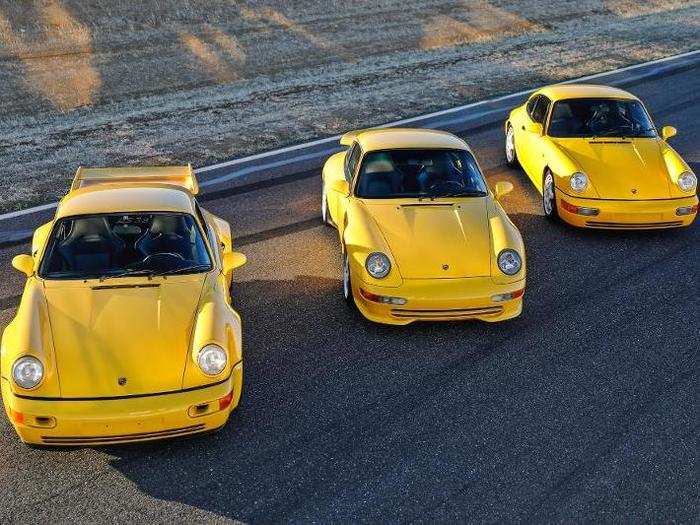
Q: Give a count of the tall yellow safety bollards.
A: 0